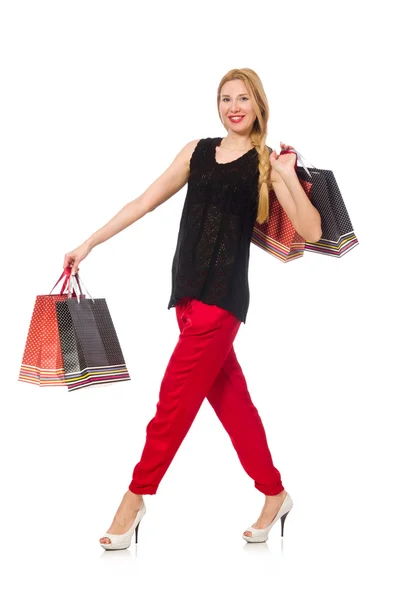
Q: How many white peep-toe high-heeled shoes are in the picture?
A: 2